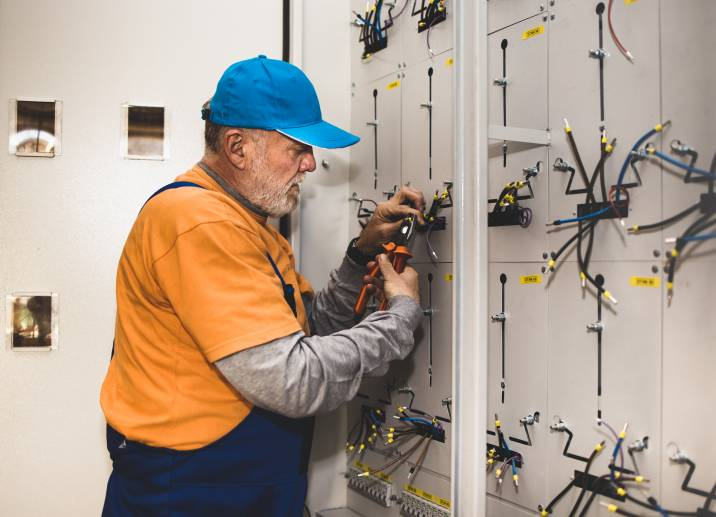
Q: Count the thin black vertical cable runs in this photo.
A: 7